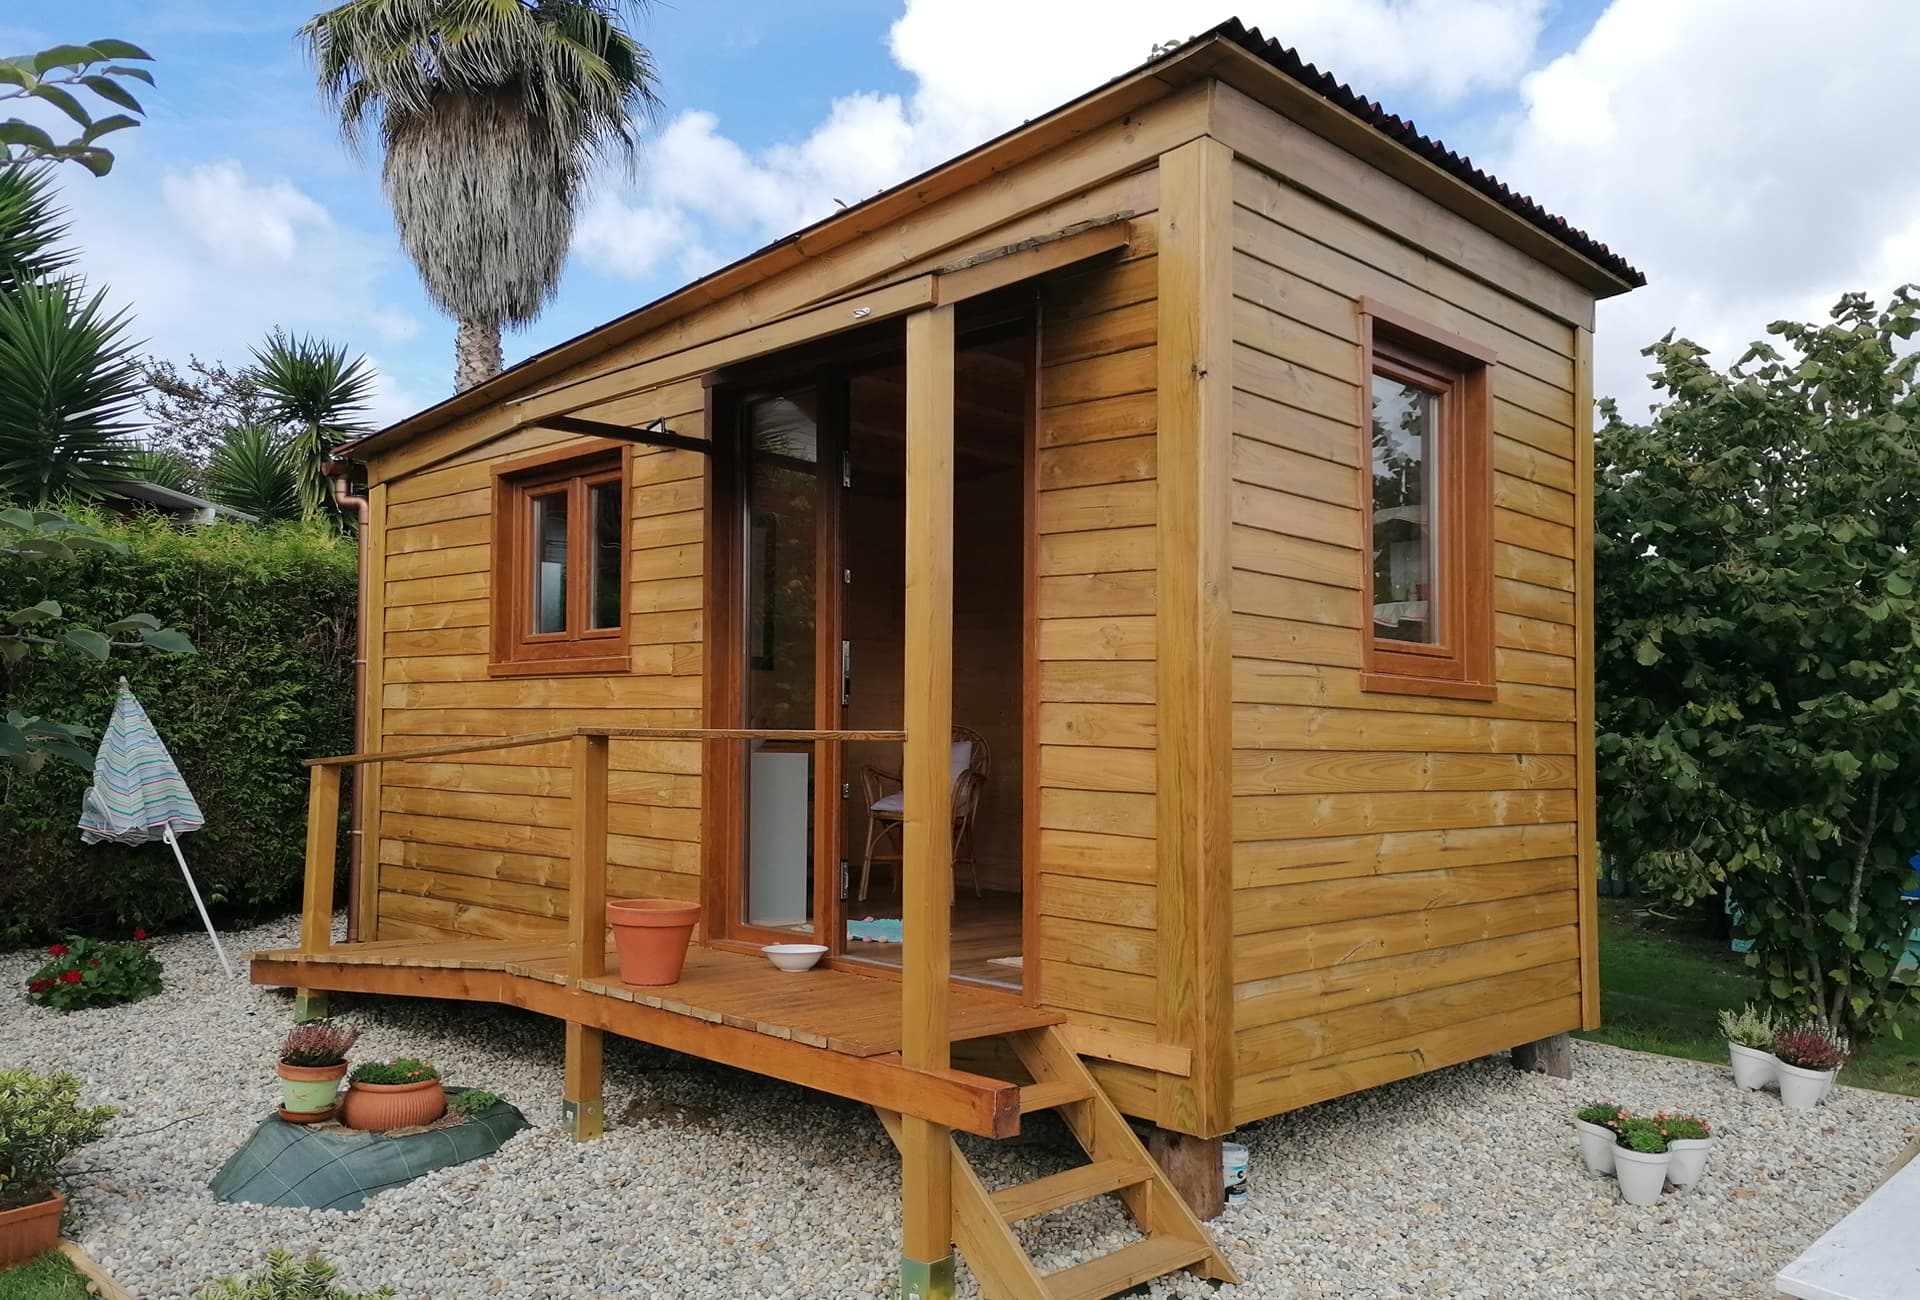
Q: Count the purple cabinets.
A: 0